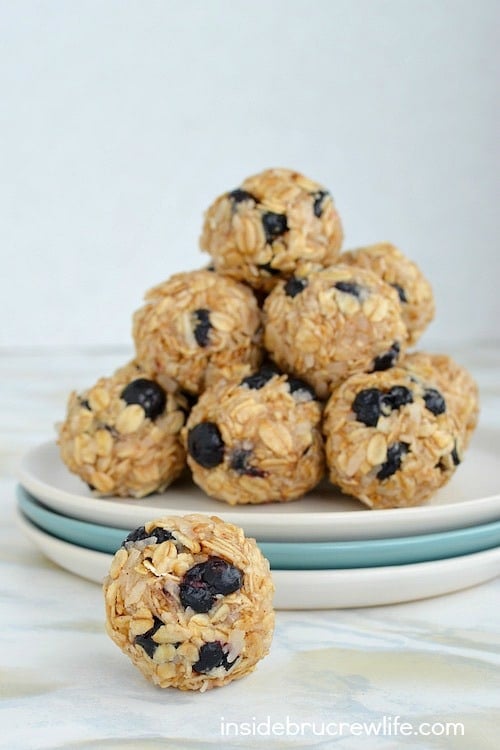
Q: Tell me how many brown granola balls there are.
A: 9